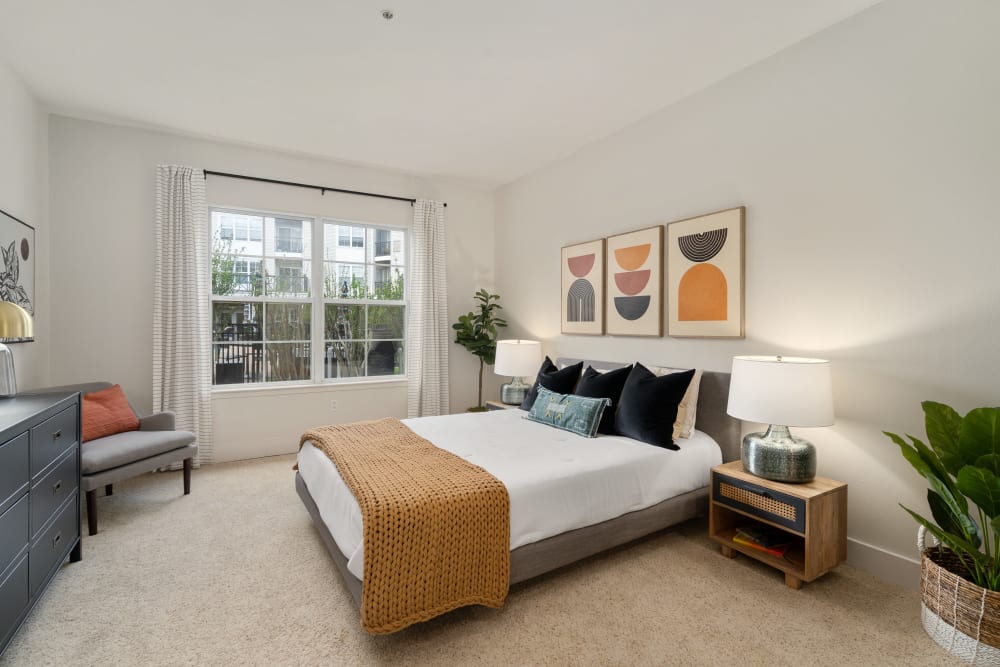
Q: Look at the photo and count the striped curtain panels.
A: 2